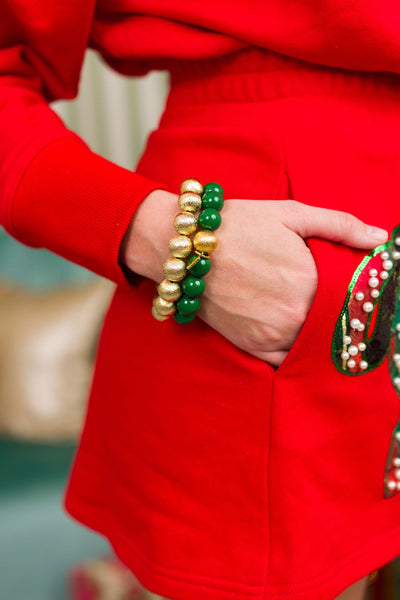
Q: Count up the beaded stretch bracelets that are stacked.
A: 2